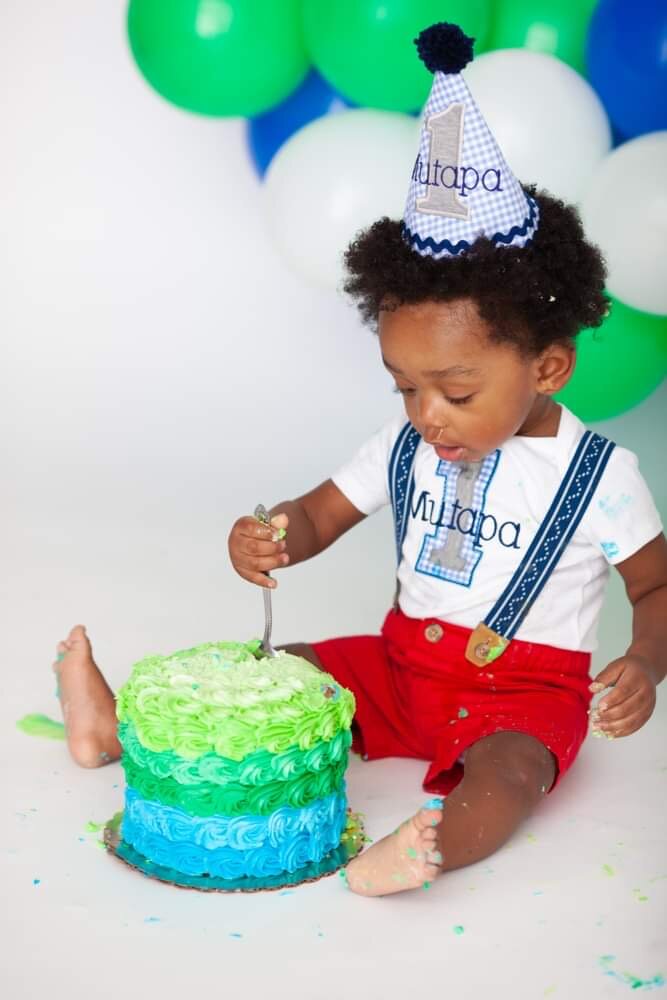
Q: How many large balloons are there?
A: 9